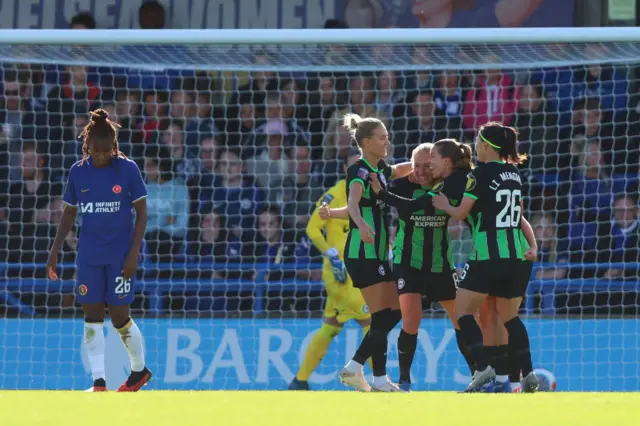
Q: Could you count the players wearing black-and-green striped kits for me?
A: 4